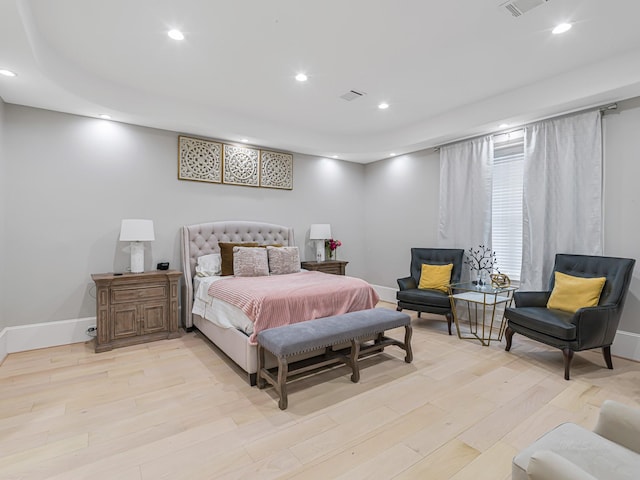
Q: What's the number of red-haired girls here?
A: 0